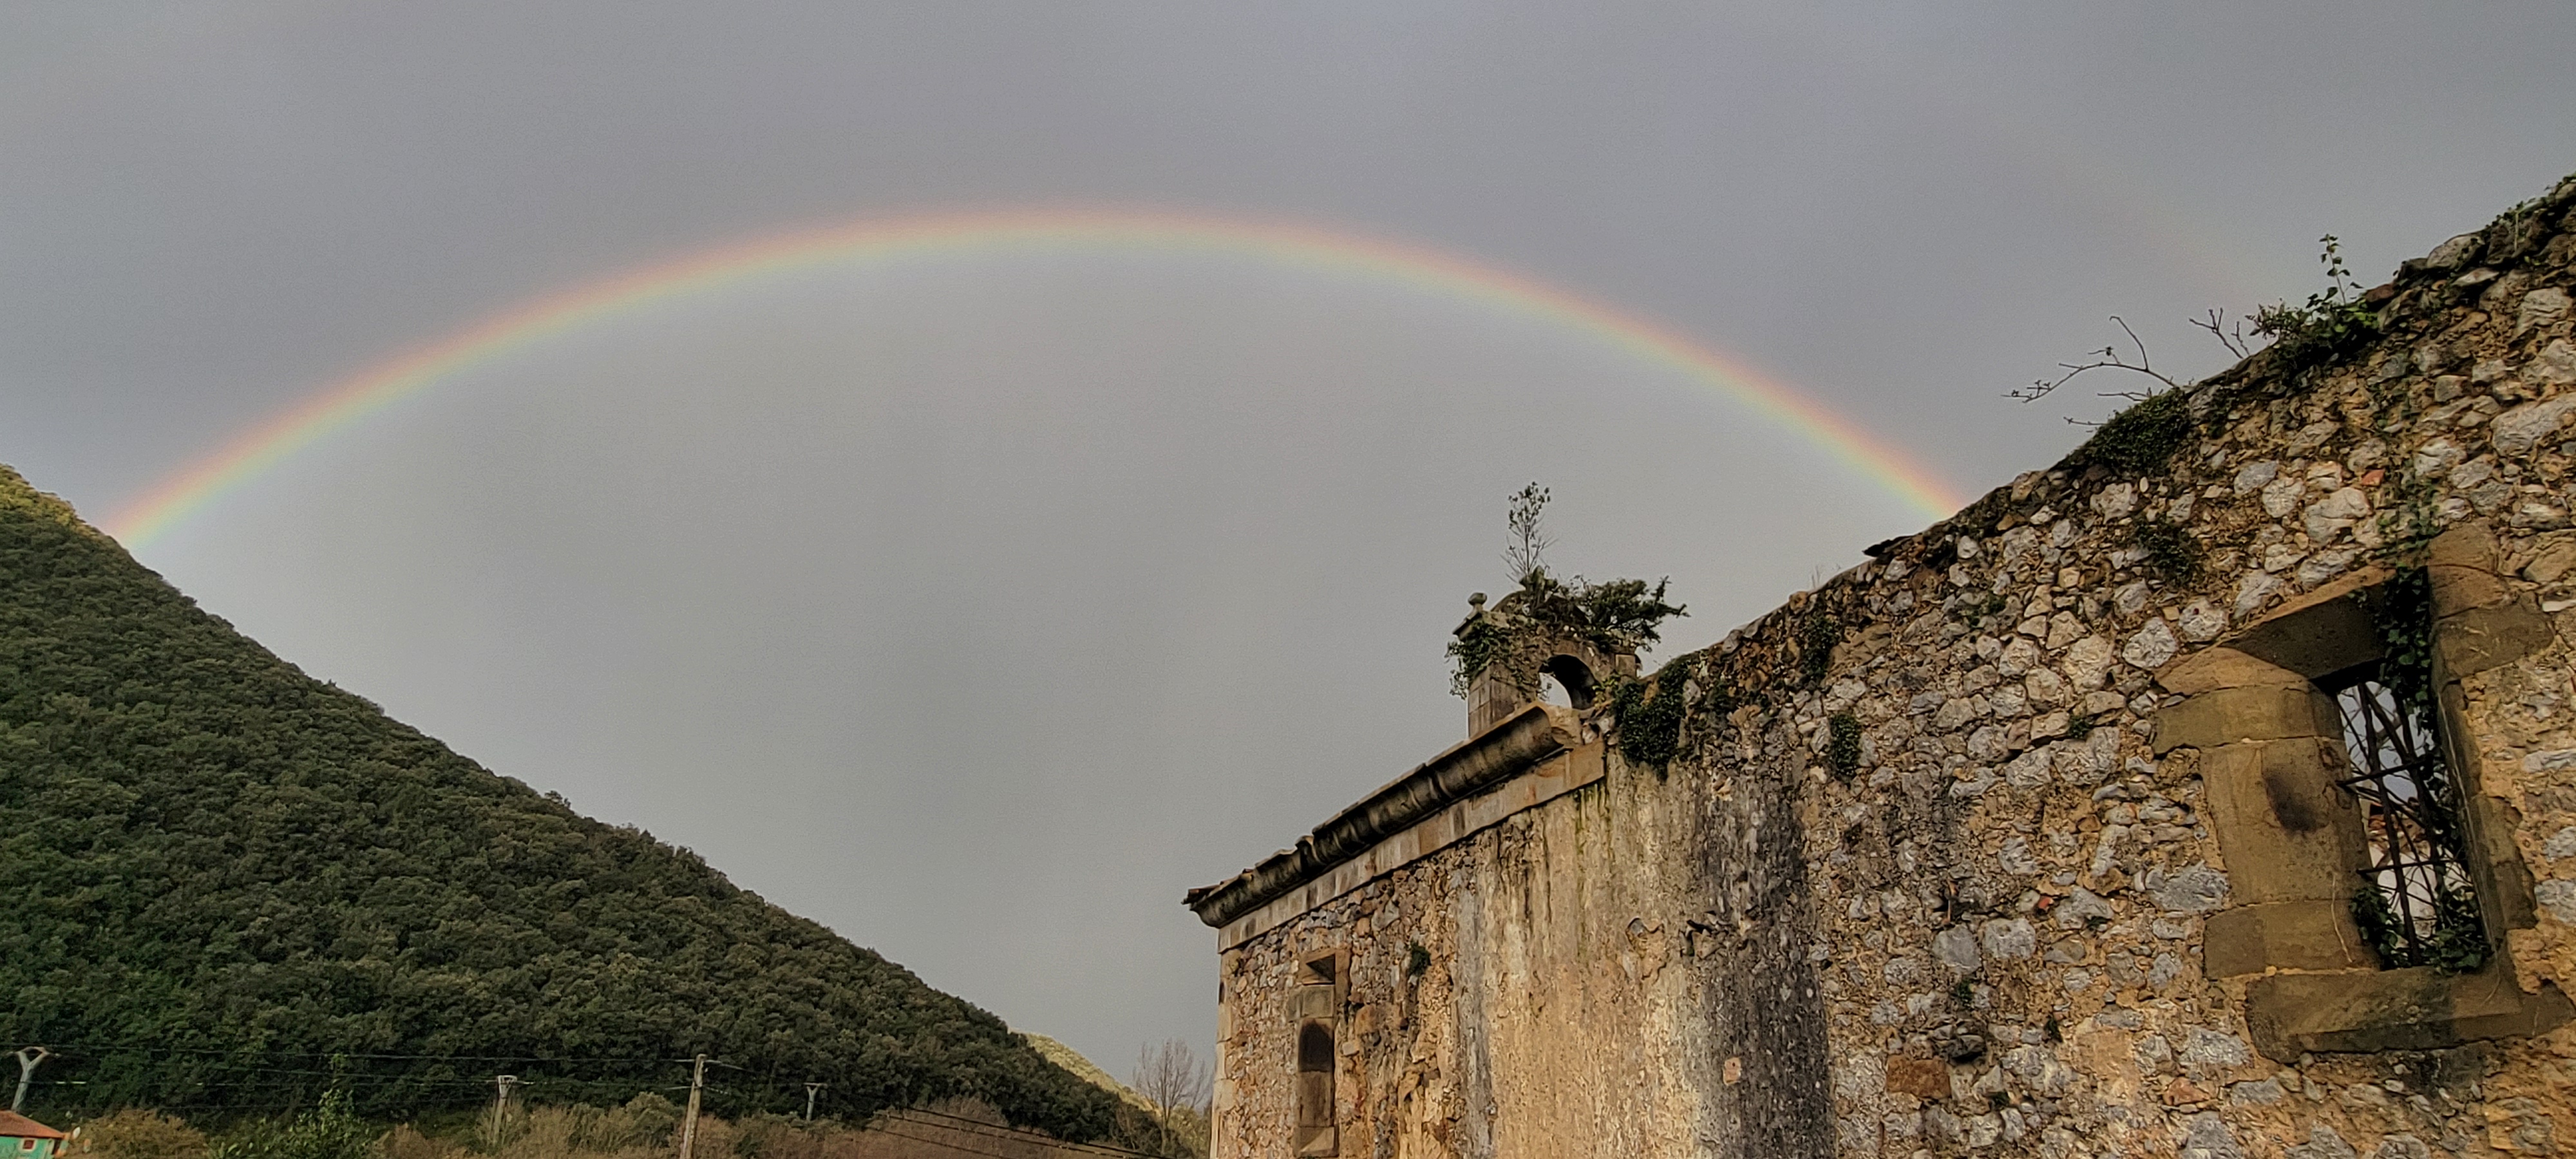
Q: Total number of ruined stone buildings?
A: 1